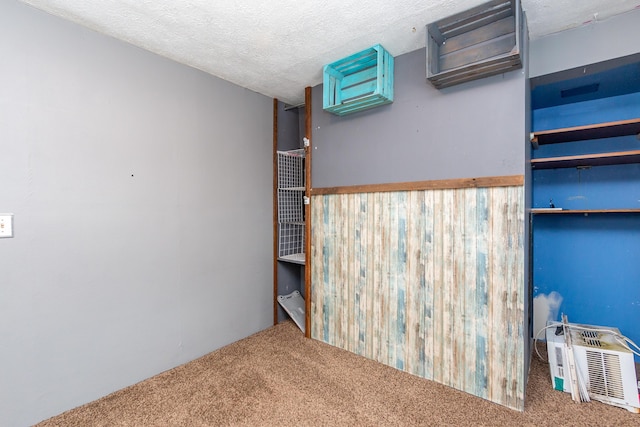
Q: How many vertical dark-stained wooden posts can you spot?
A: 2